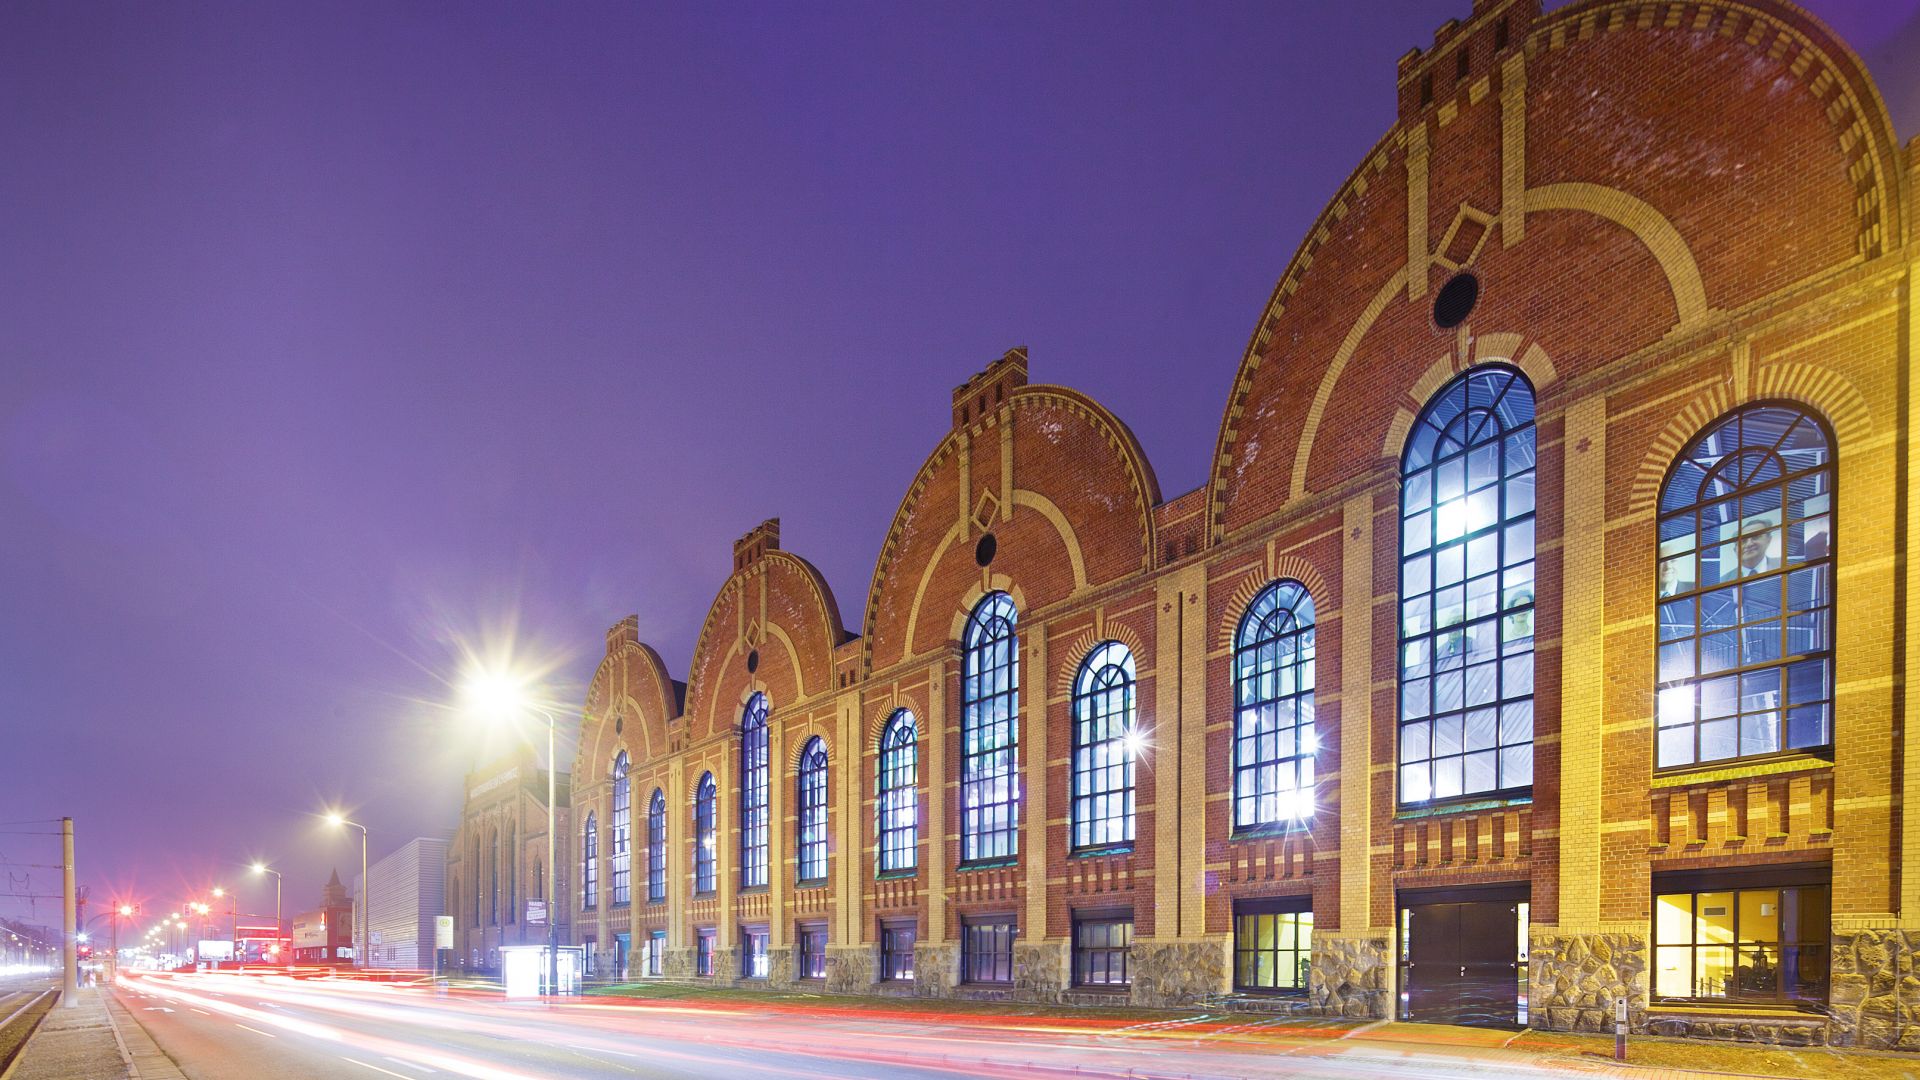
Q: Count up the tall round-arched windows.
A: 12